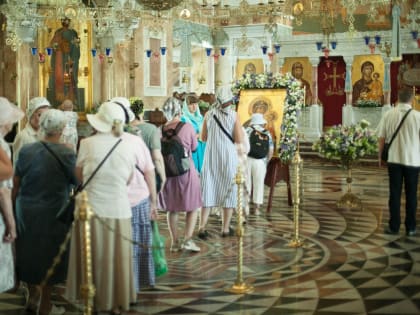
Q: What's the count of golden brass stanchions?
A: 3